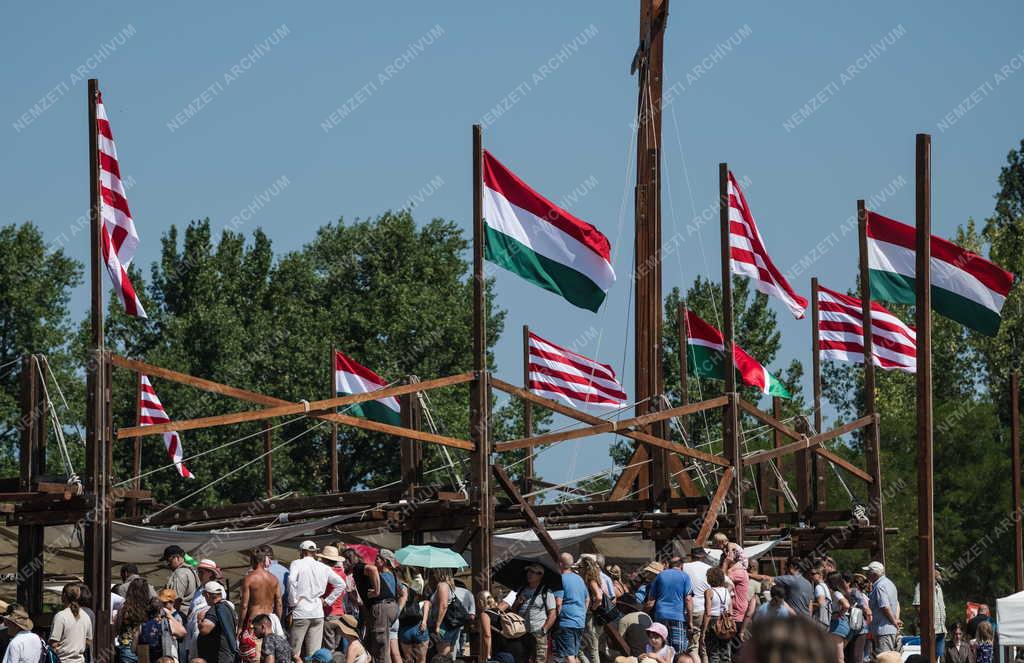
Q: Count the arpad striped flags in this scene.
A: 5